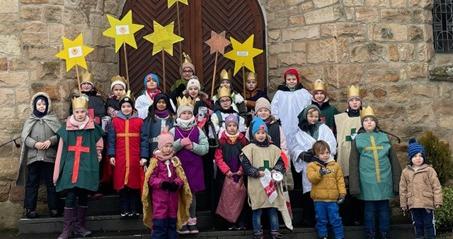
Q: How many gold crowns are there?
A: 12